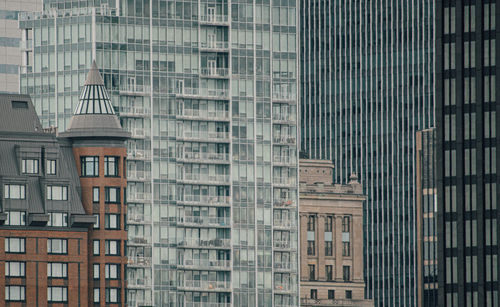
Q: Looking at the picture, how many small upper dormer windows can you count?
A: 2